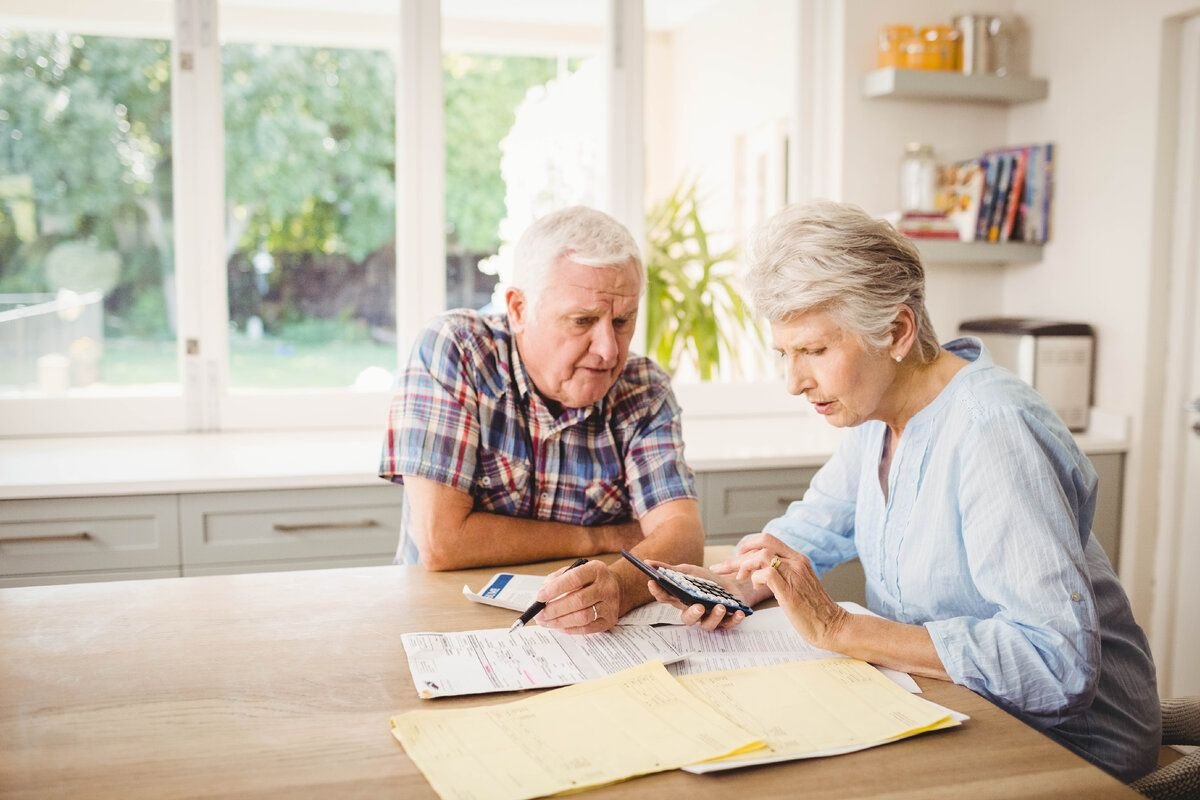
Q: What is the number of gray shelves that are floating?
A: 2